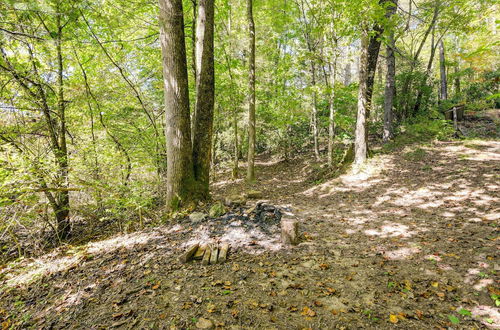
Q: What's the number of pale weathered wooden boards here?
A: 5